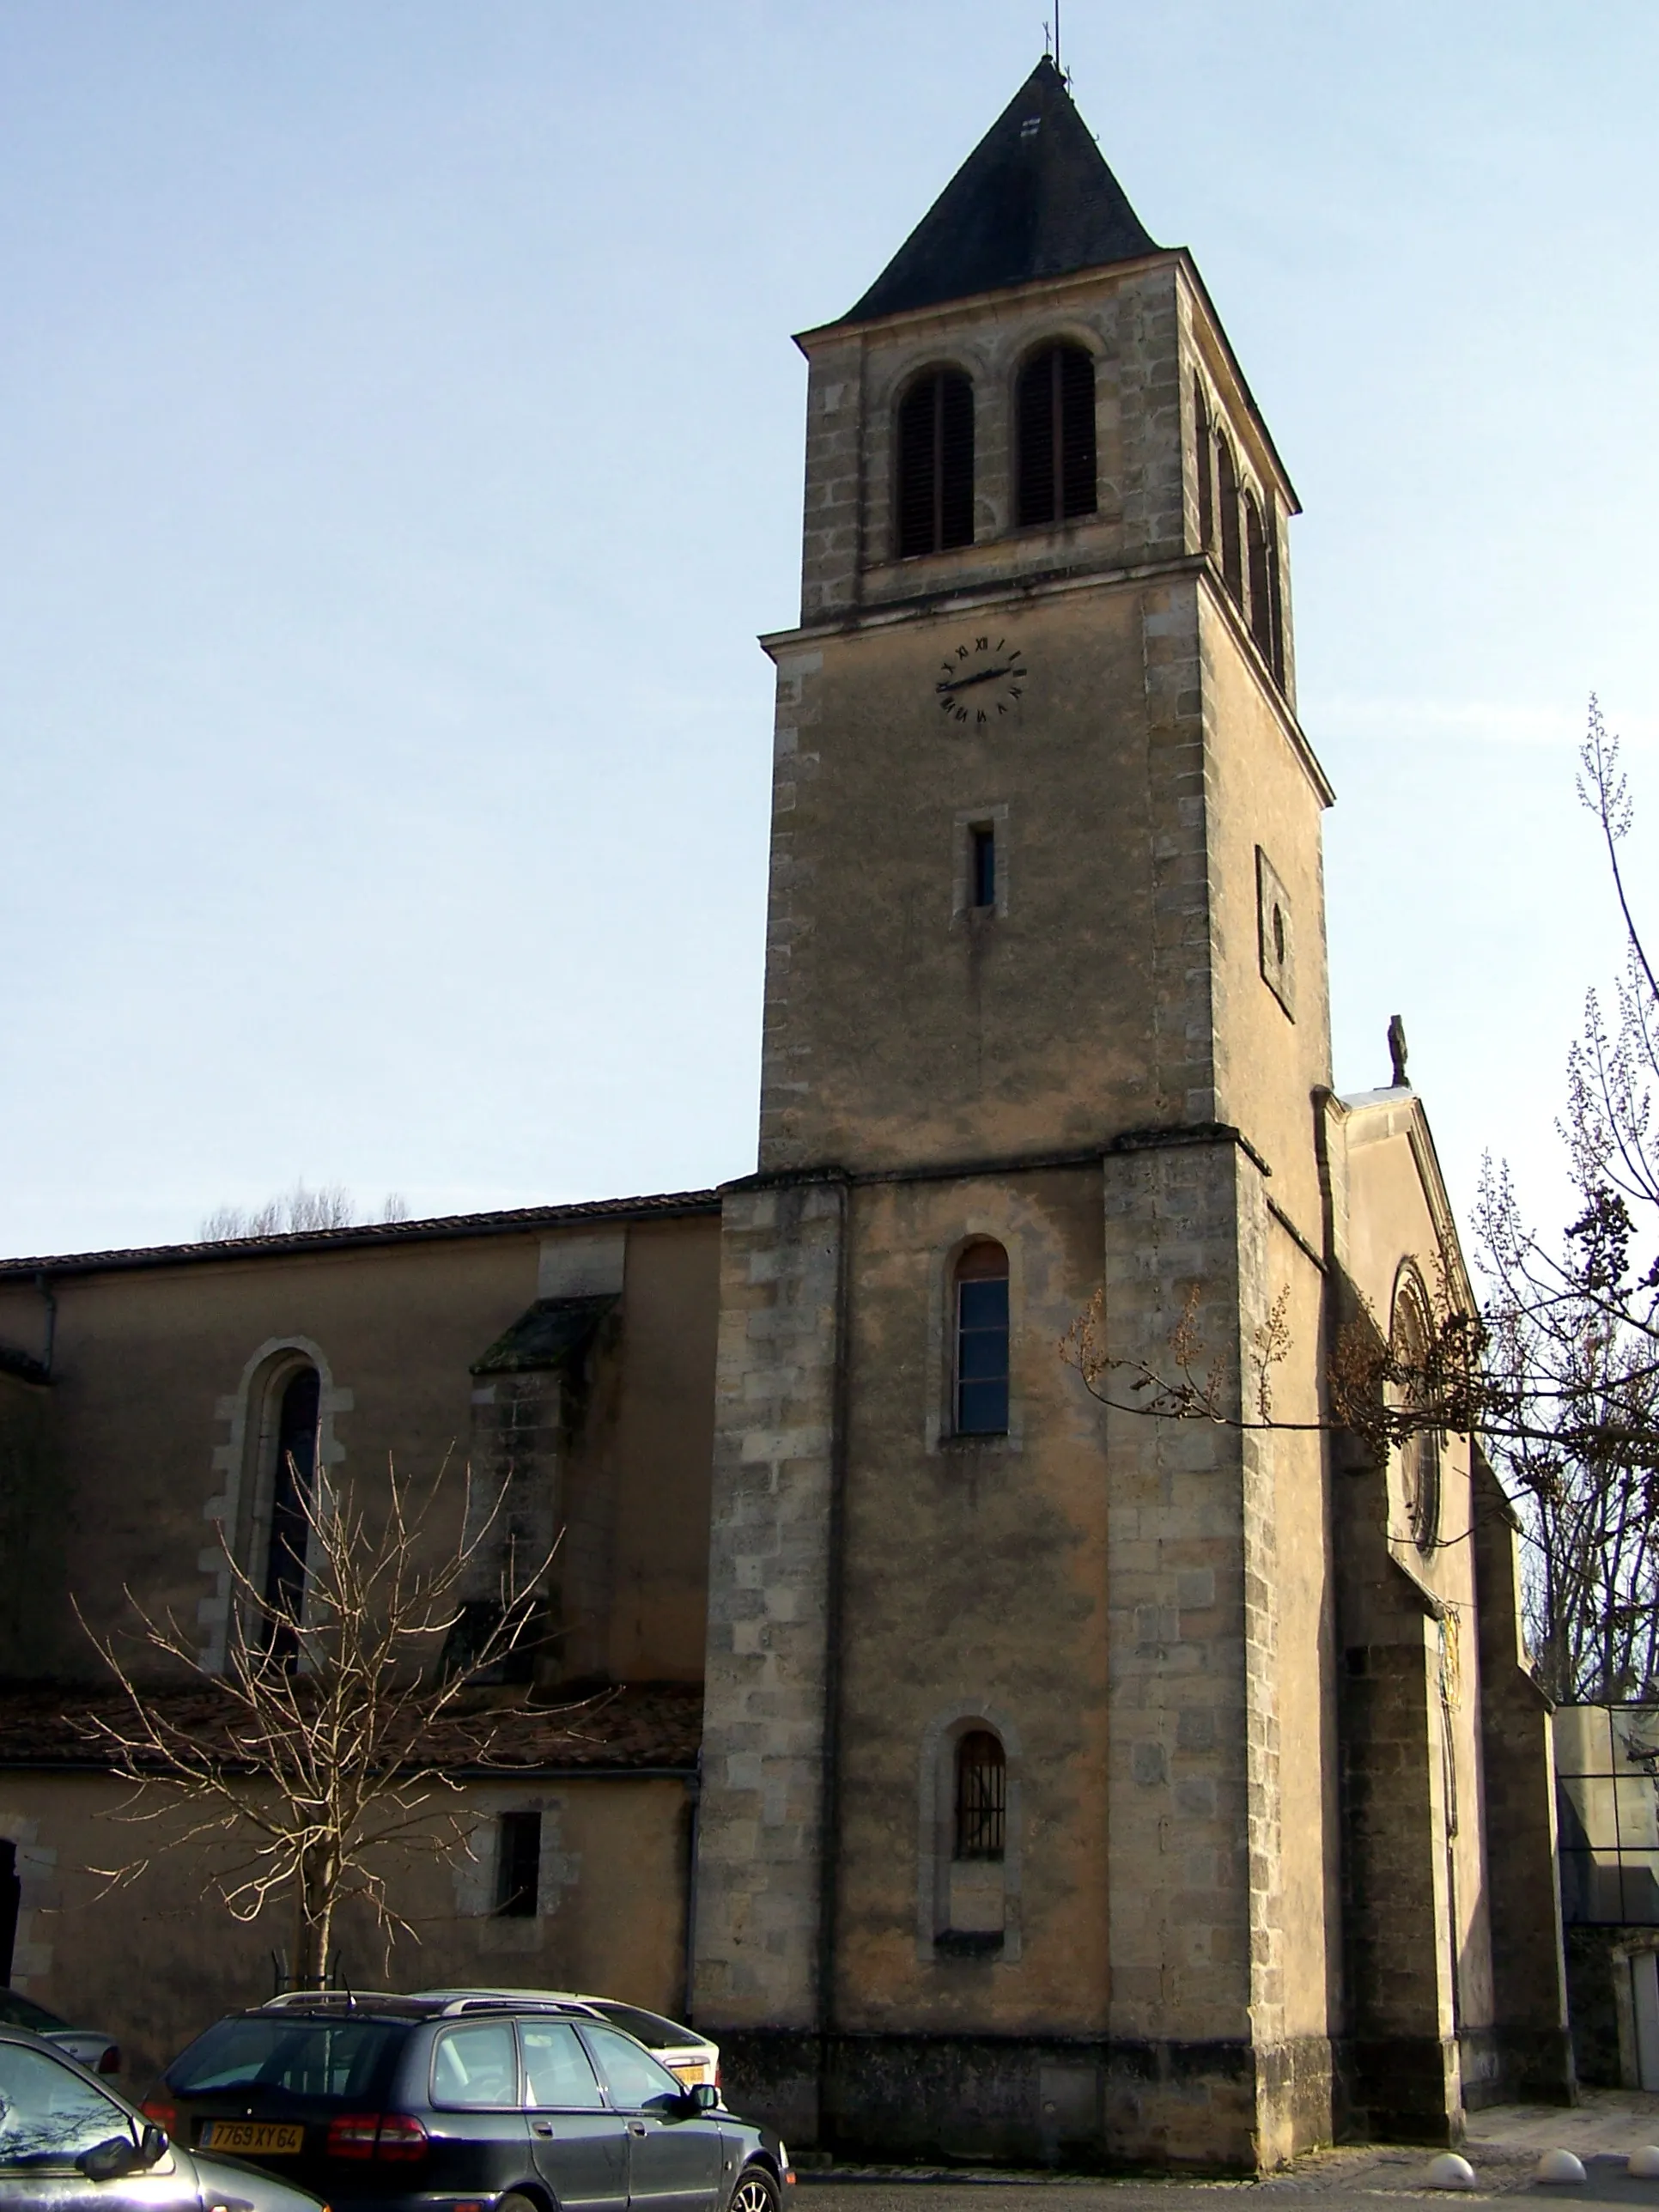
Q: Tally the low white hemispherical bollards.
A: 3